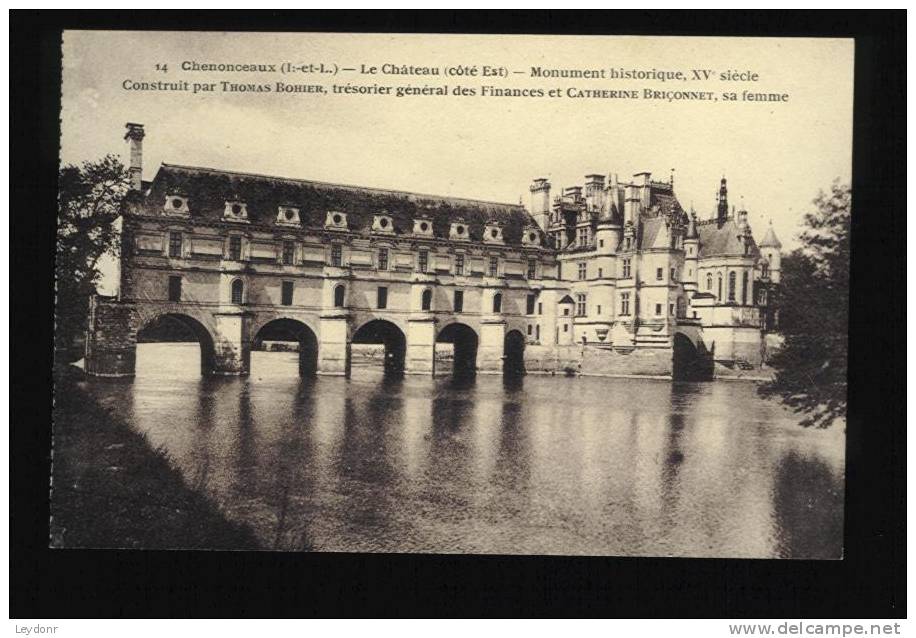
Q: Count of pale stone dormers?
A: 9